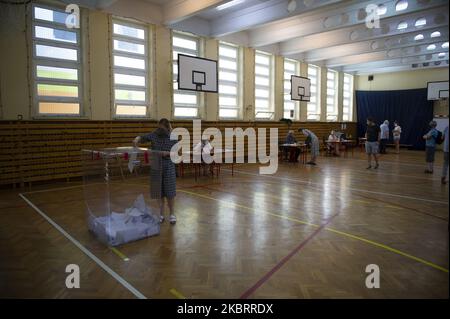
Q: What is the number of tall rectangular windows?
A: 9